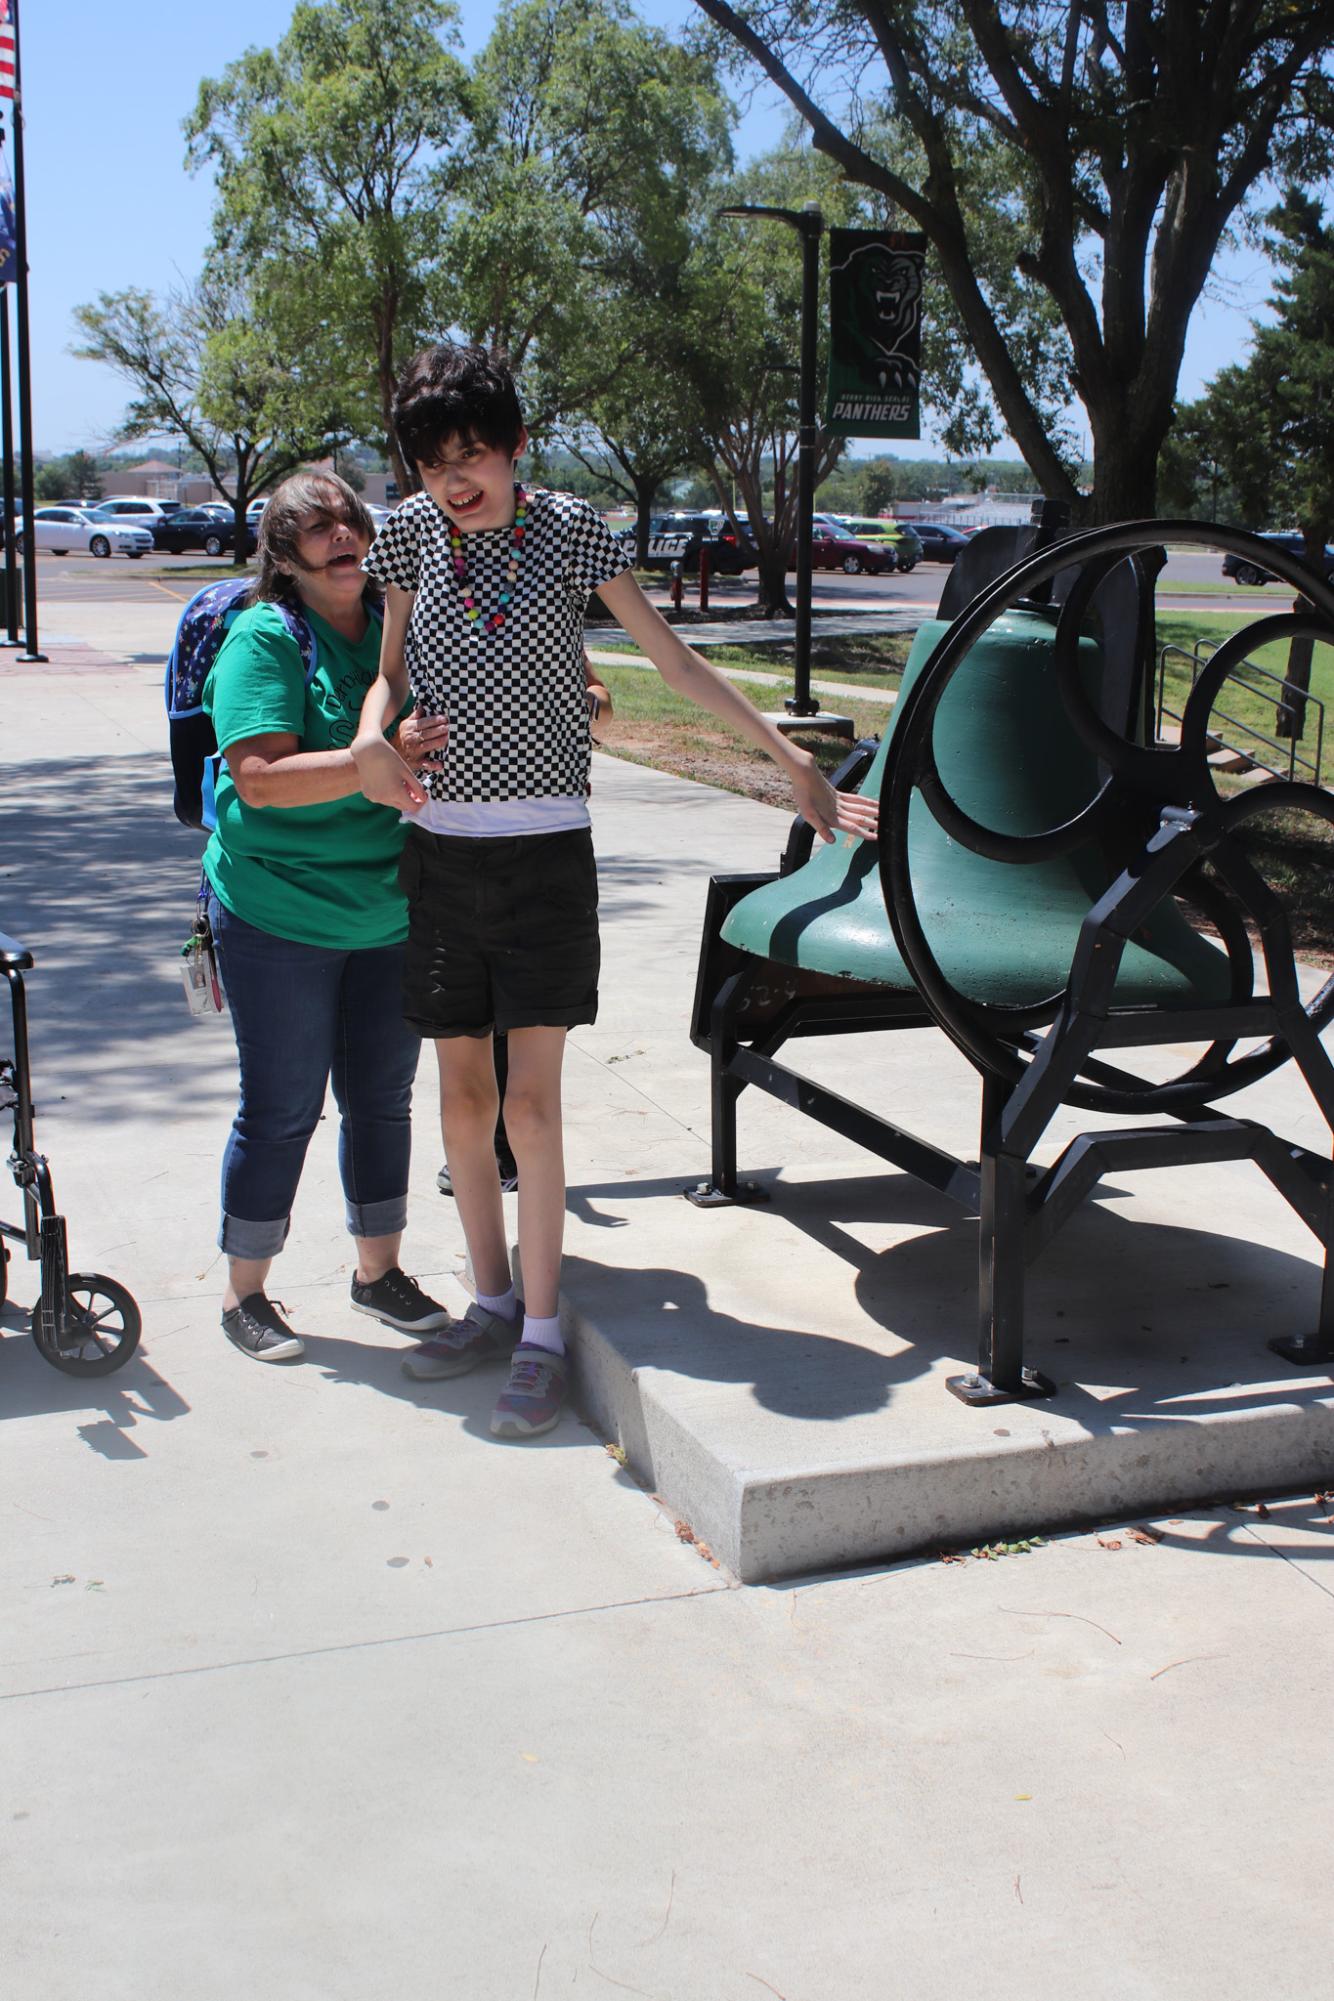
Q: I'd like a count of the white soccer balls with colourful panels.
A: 0